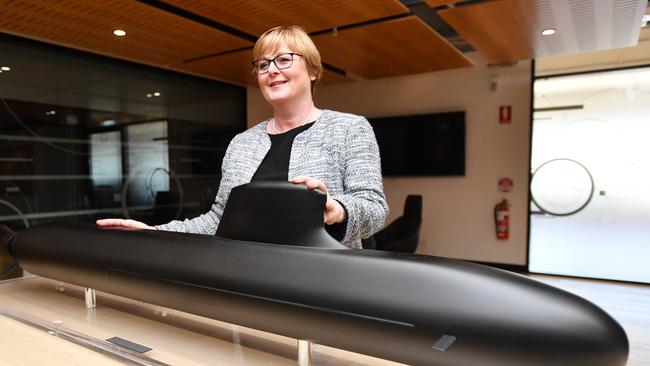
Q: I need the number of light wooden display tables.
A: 1